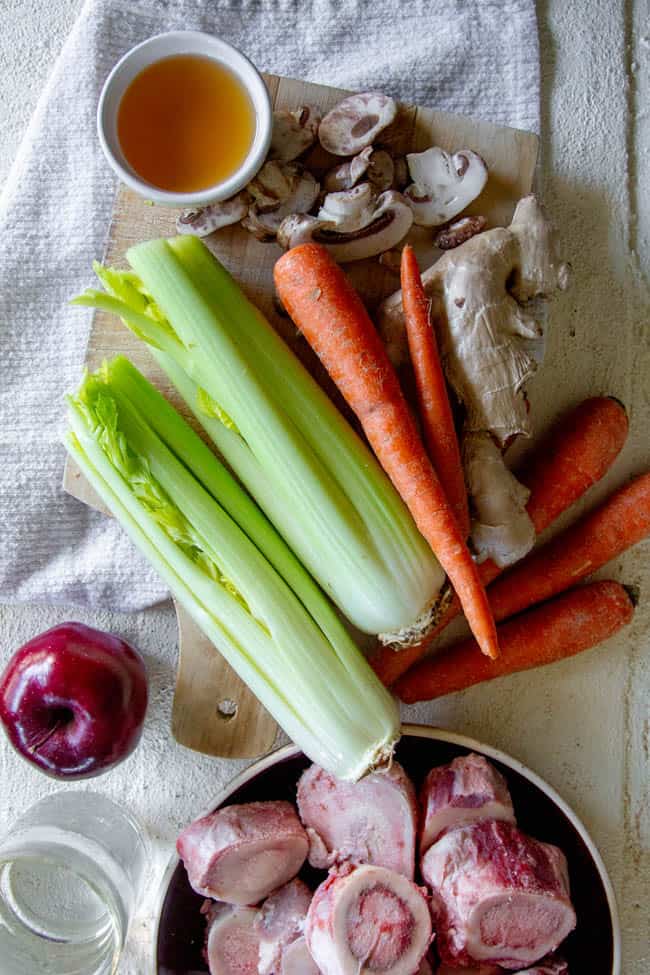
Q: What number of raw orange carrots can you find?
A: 5